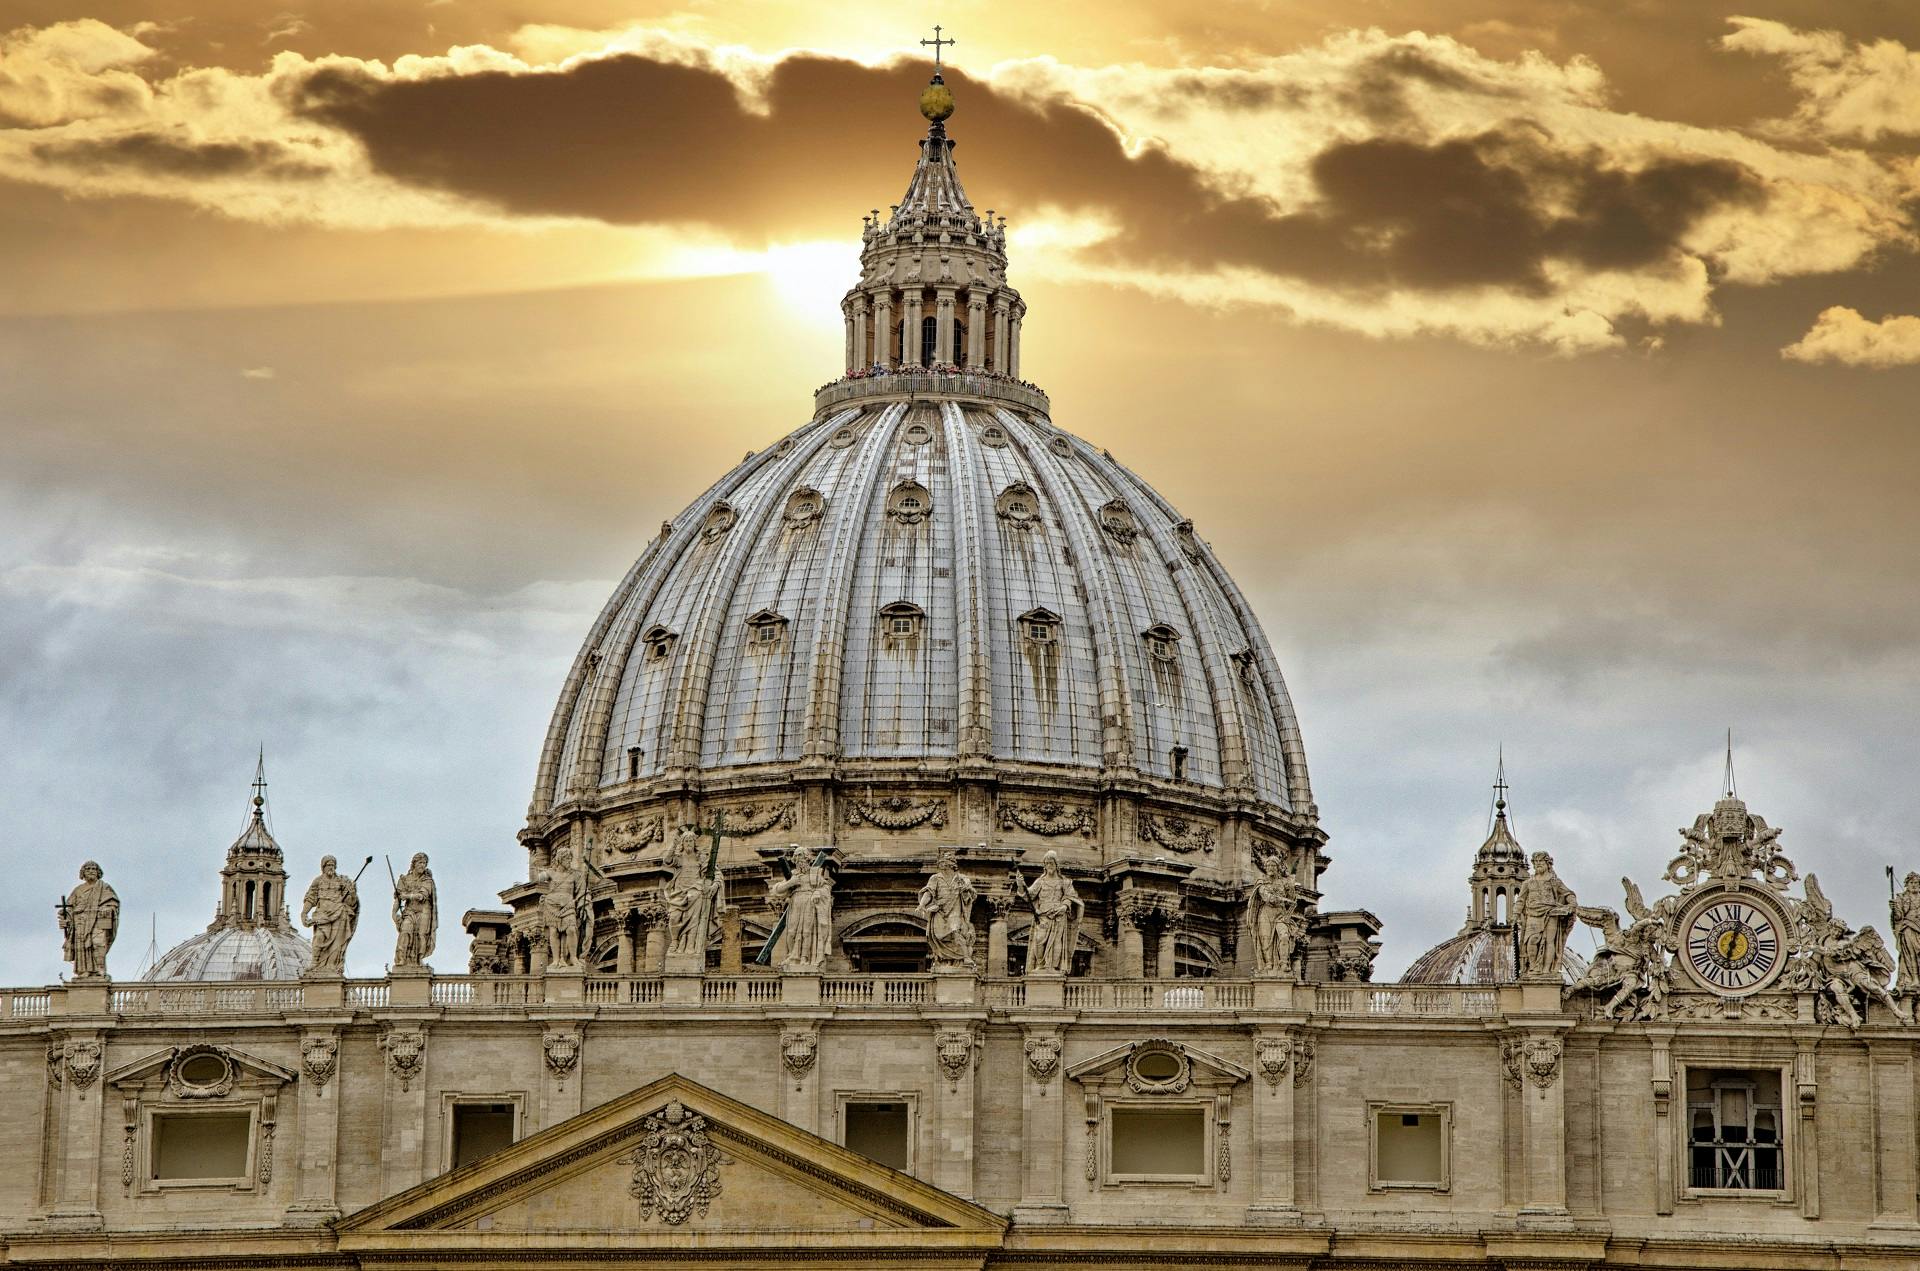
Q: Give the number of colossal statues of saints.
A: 11